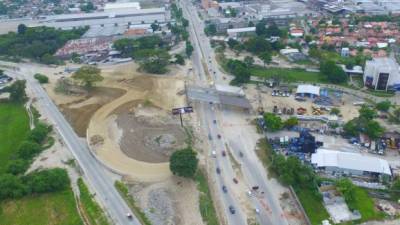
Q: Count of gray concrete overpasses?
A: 1